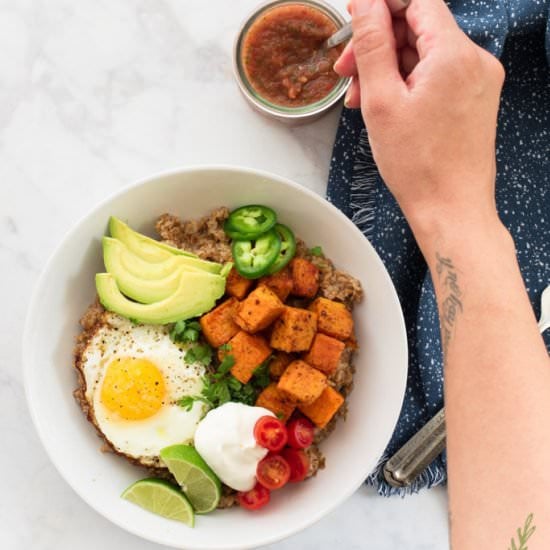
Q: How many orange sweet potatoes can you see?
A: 12